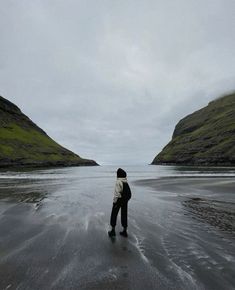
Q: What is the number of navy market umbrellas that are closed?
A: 0